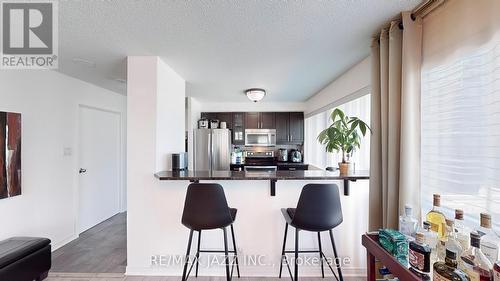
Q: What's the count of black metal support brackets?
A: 3